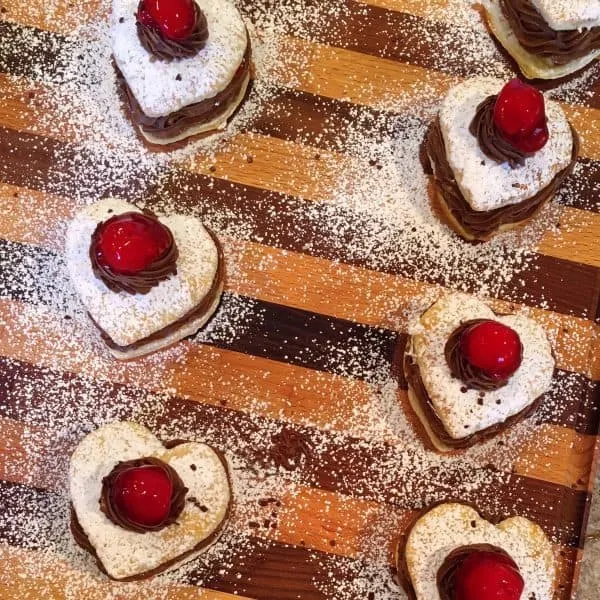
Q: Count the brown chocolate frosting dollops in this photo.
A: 6